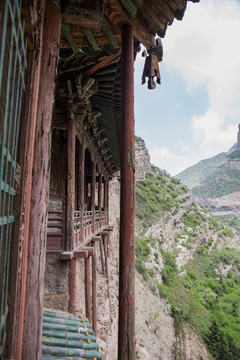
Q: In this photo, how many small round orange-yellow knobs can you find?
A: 6